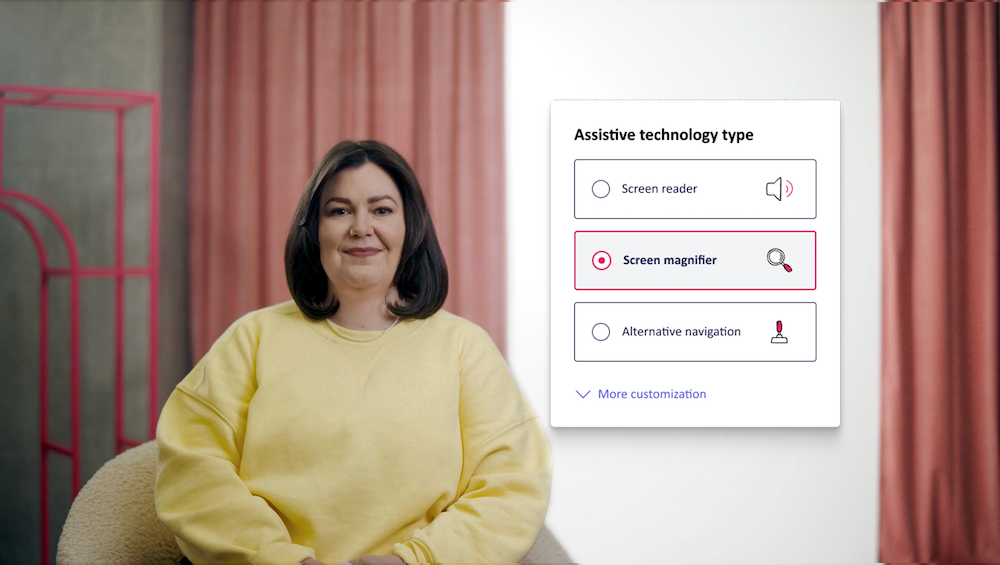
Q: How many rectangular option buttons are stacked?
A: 3